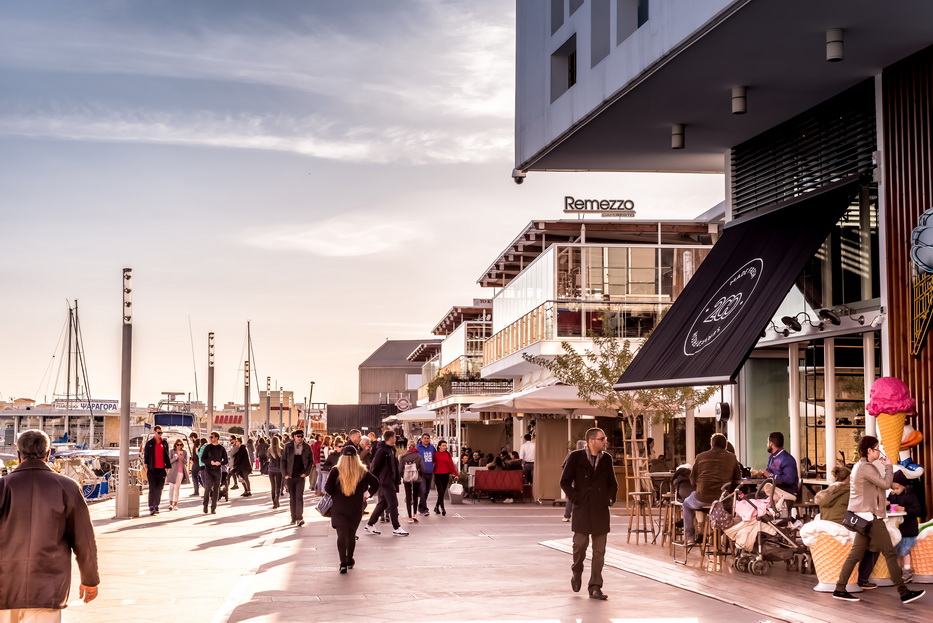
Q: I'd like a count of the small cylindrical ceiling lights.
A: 3